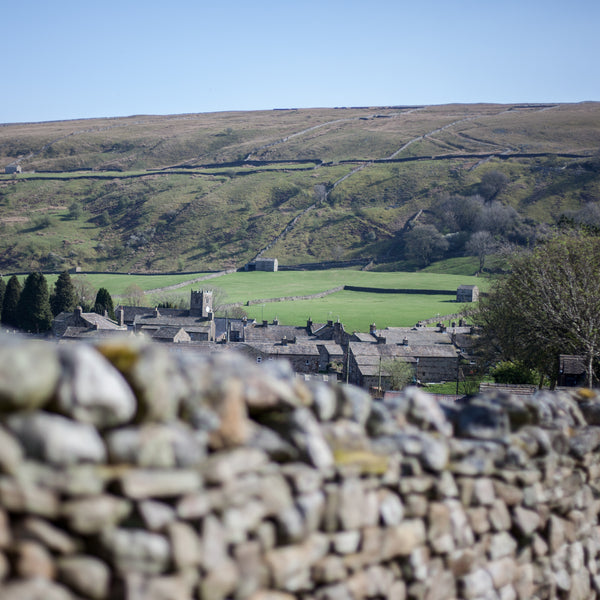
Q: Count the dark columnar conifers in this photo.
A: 5